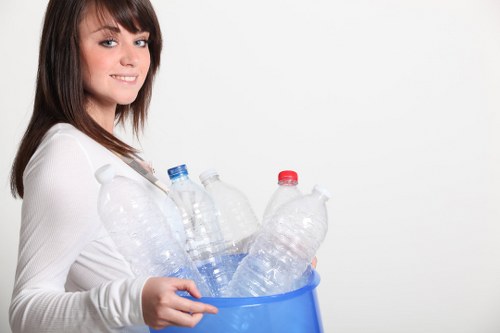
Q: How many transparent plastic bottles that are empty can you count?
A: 5